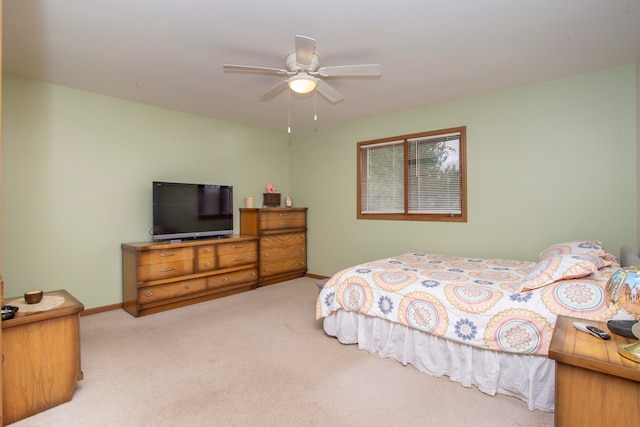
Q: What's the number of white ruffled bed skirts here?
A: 1